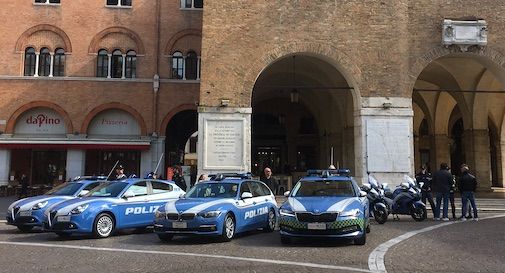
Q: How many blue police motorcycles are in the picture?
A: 2